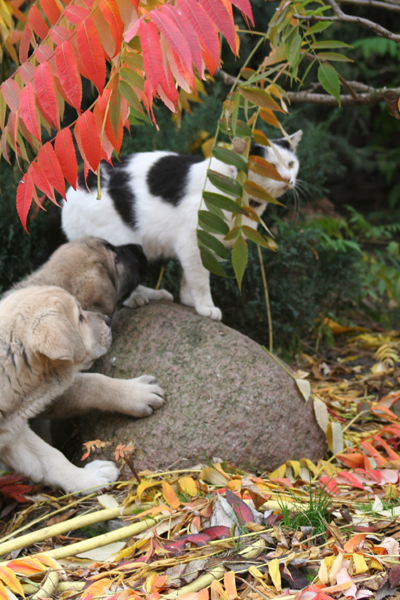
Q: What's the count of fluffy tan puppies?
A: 2